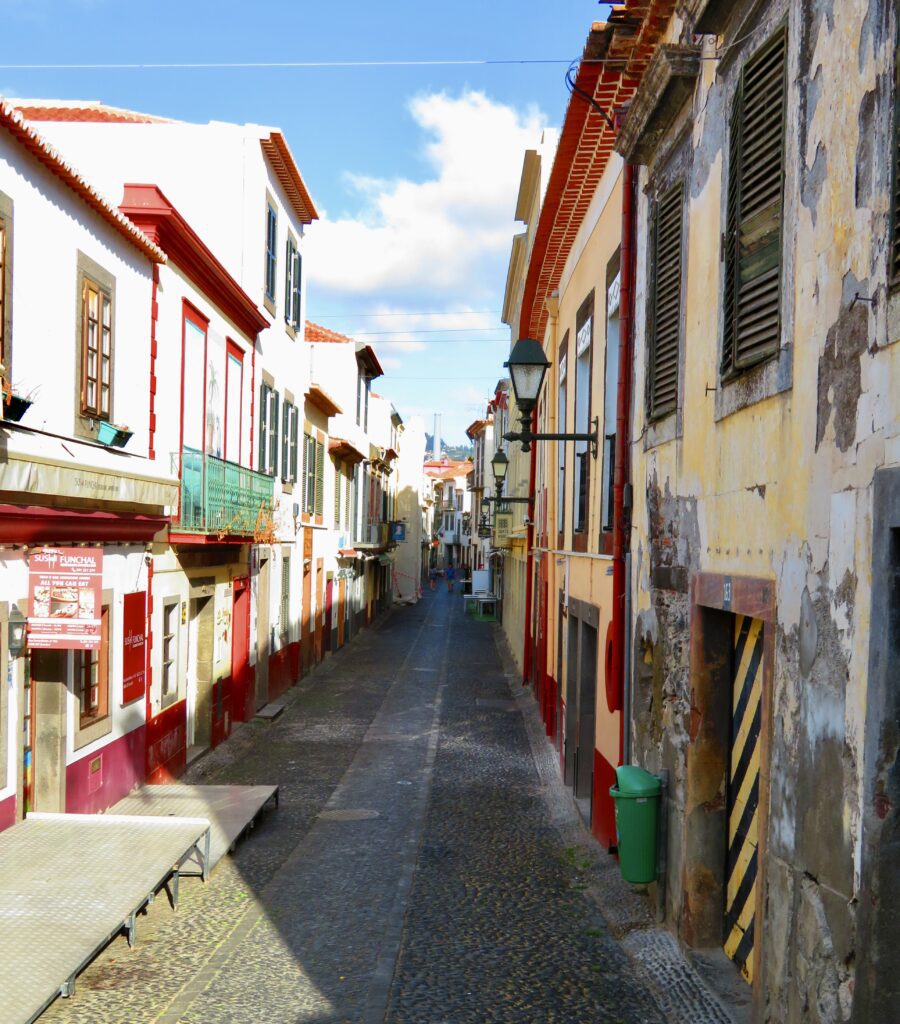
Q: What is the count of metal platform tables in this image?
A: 2